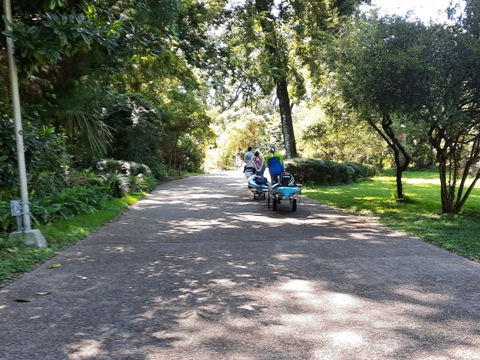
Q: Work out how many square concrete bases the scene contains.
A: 1